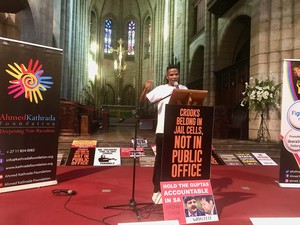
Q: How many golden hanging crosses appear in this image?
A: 1